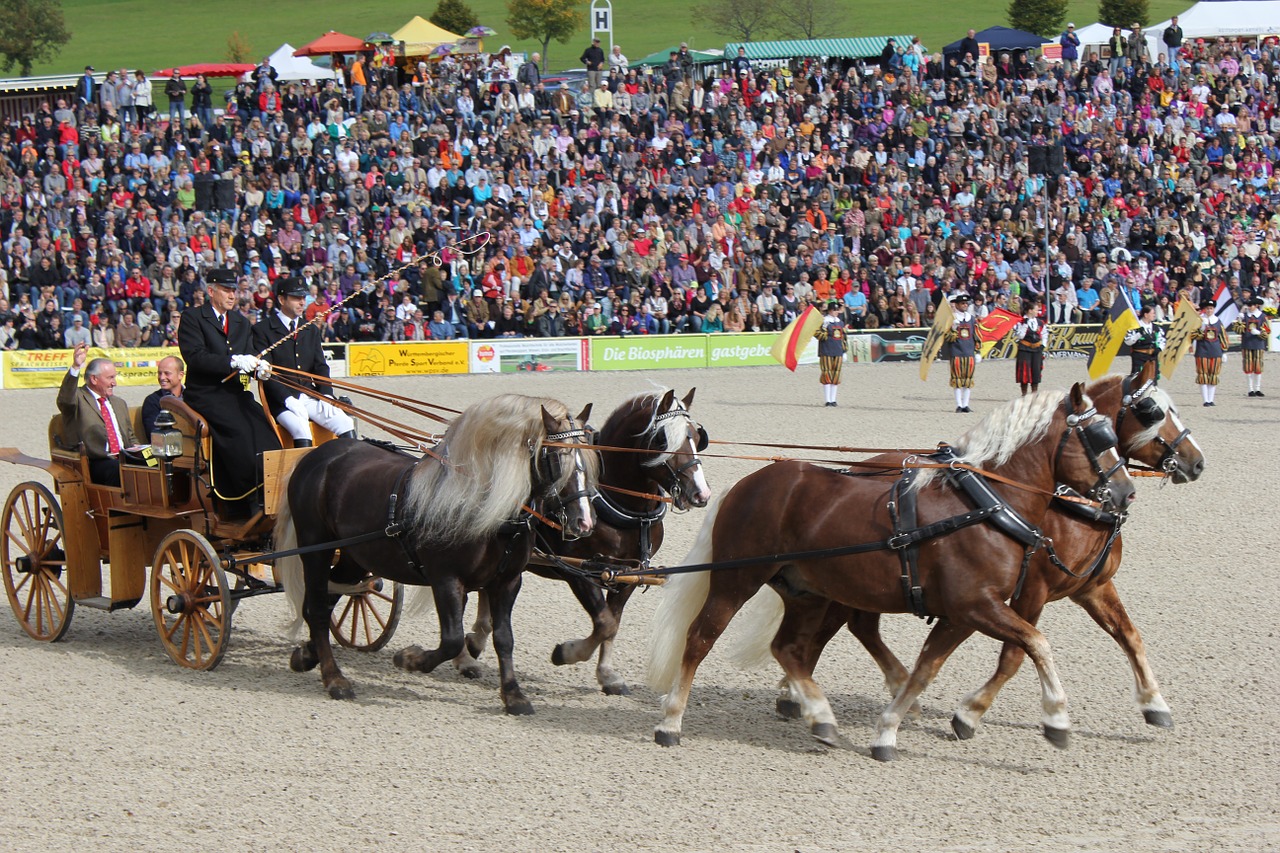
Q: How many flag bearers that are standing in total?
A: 6